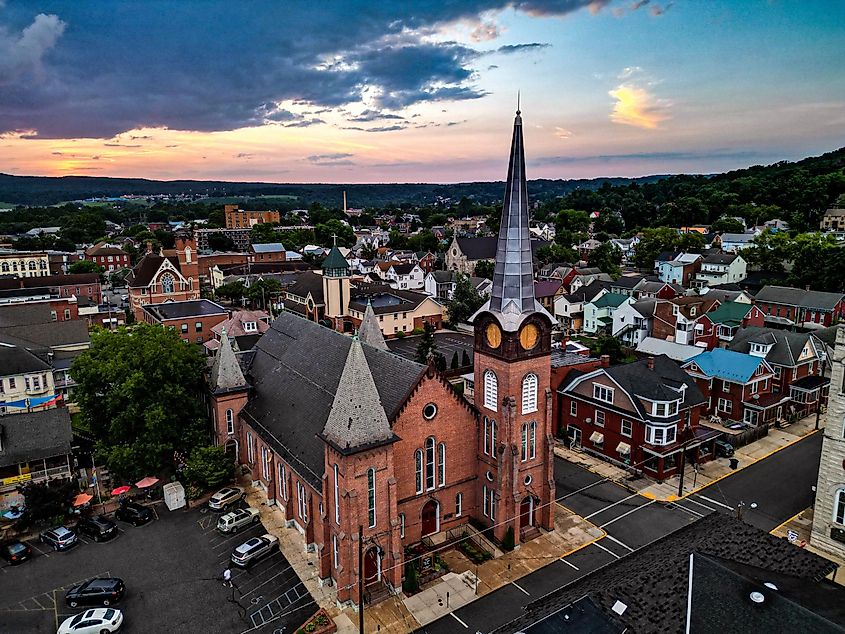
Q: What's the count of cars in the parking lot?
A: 9